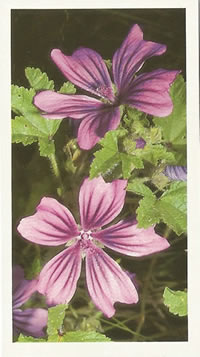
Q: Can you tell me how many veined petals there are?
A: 10